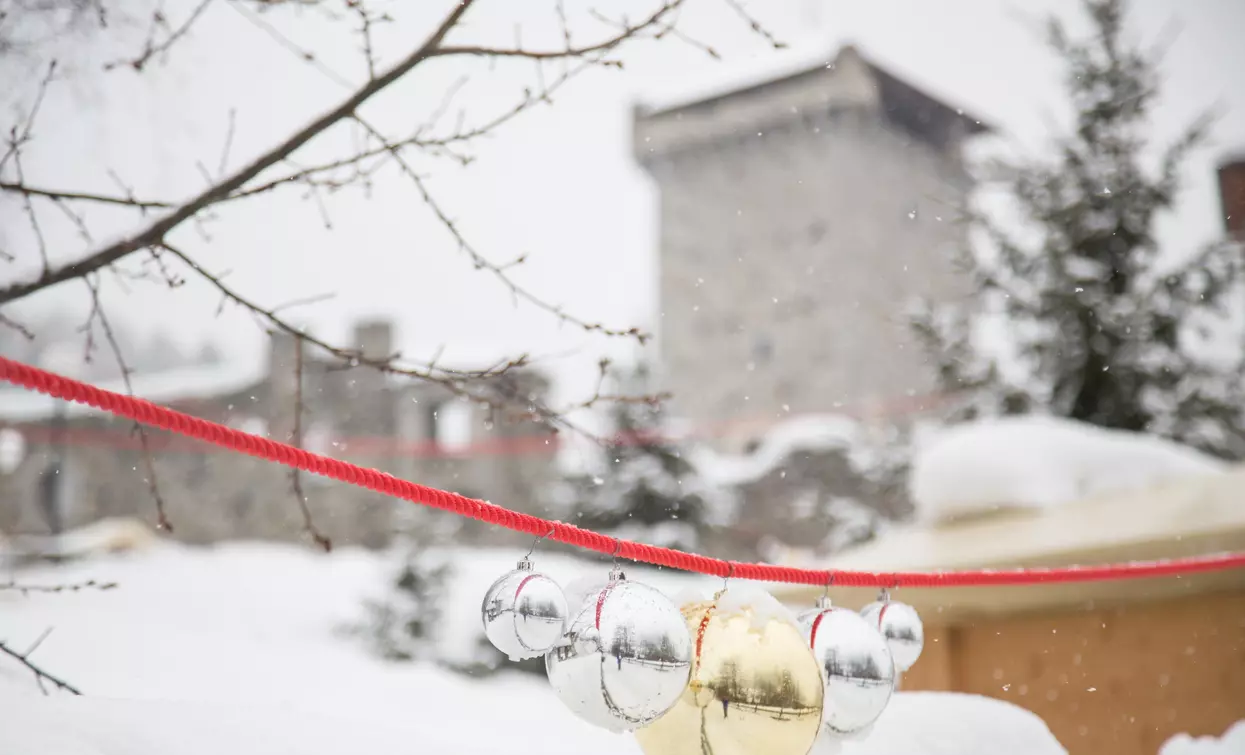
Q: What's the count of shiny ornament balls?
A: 5